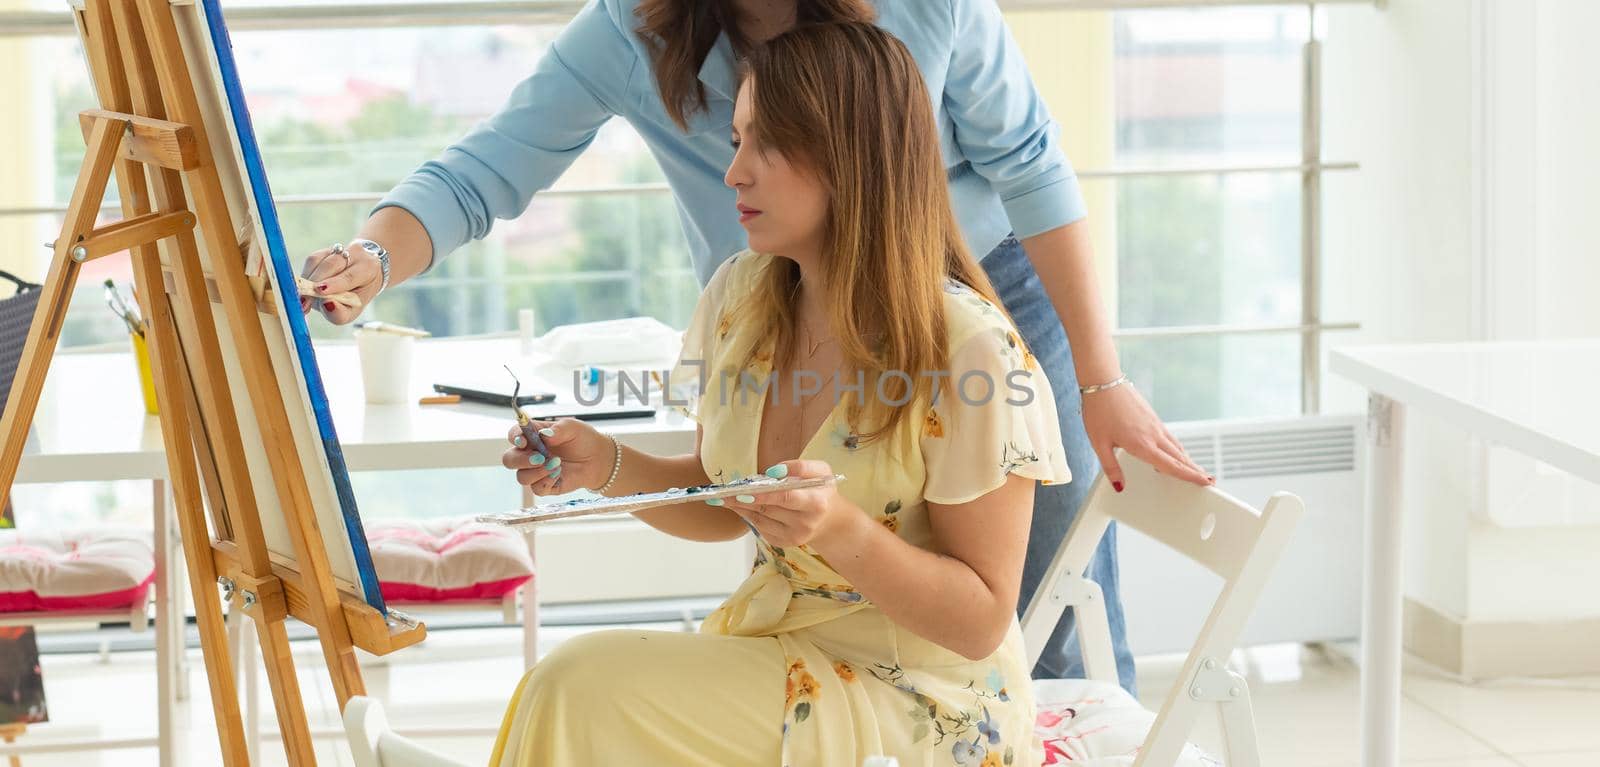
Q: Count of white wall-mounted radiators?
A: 1